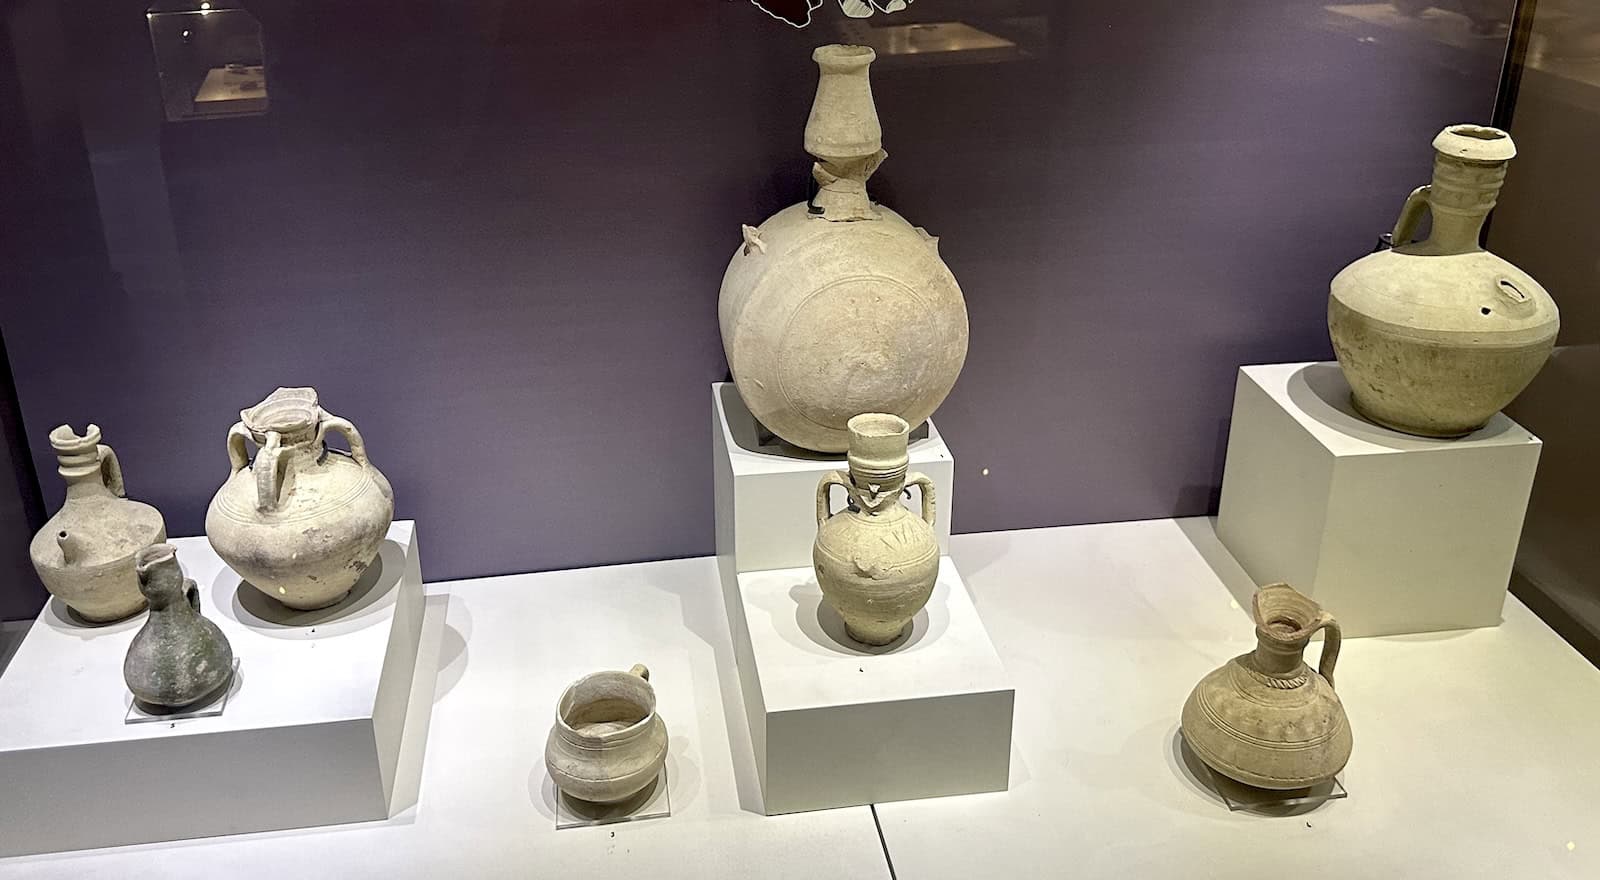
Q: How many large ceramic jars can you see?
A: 2